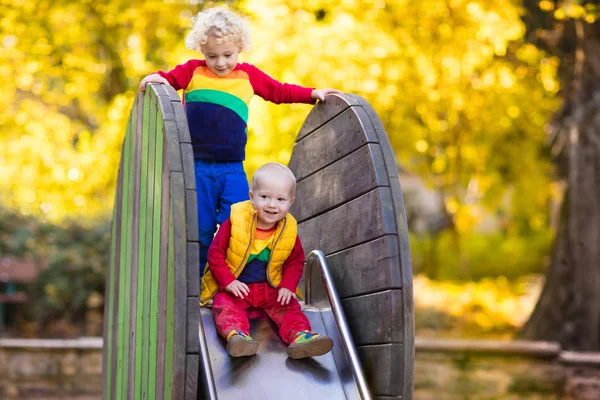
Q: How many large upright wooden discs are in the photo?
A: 2